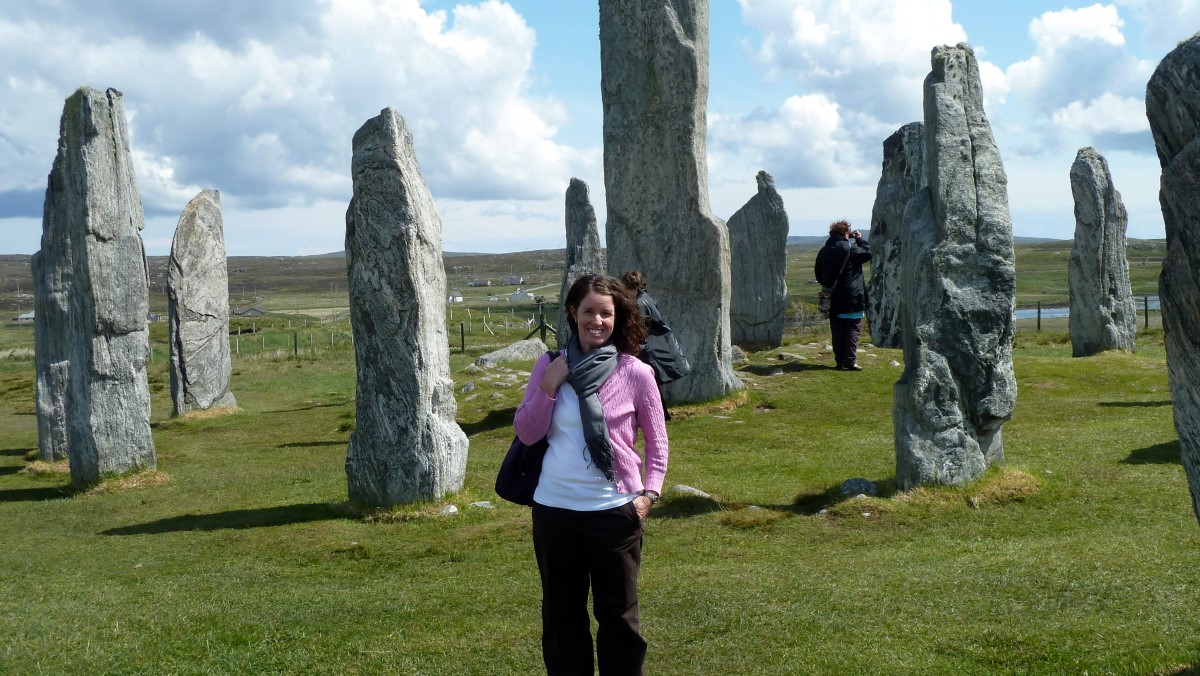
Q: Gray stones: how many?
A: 11